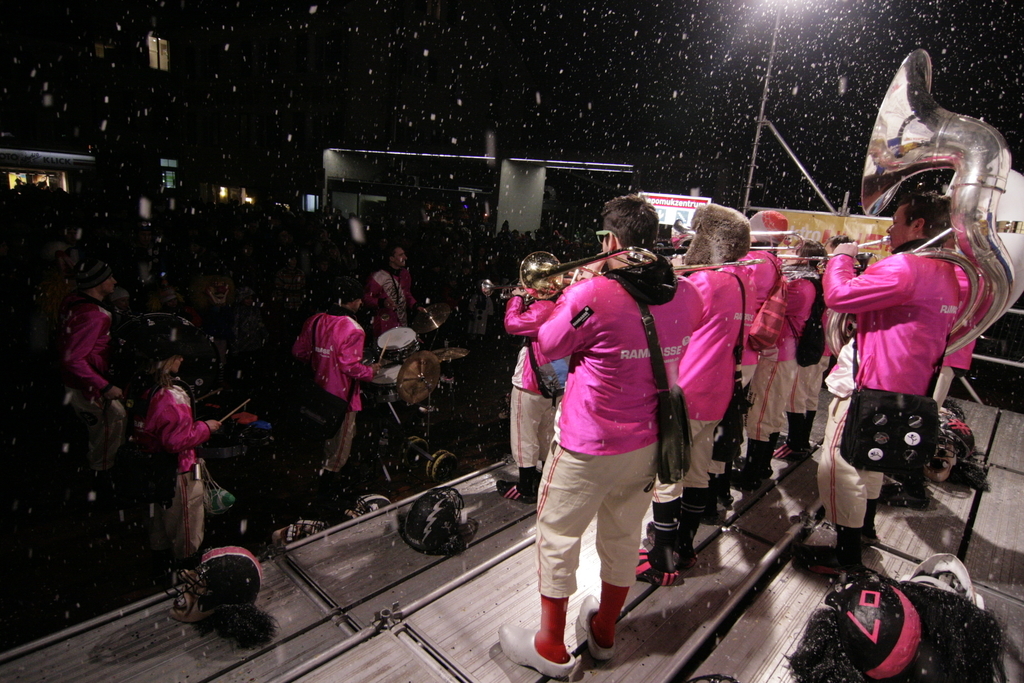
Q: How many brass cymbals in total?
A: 3